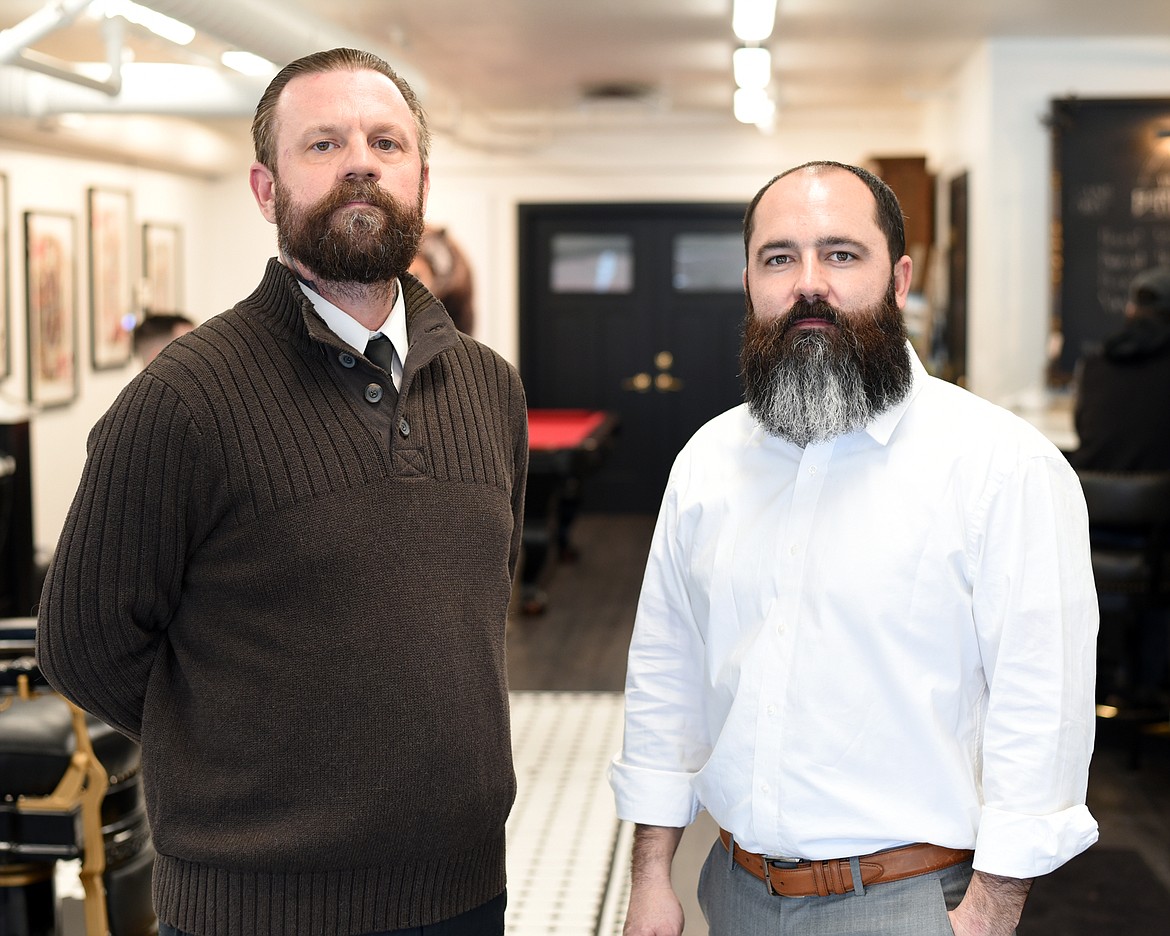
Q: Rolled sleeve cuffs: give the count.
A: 2